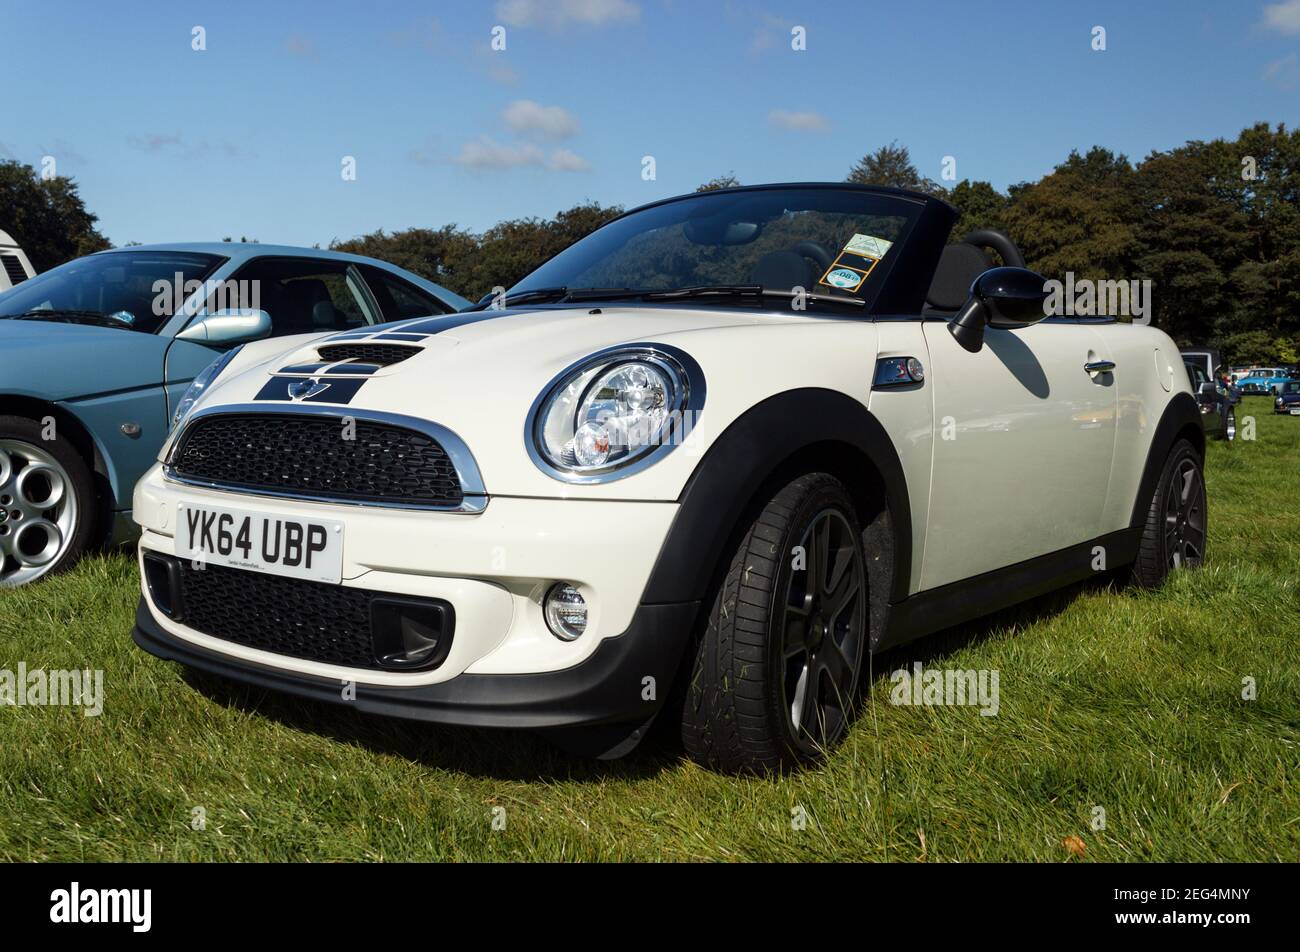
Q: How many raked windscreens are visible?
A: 2